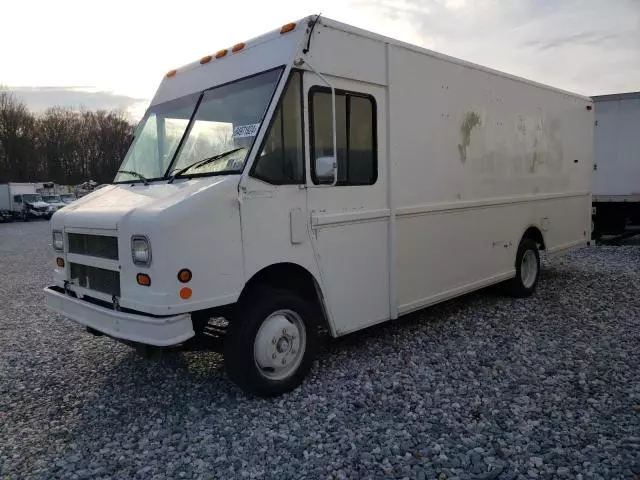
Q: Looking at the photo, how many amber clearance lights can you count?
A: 5